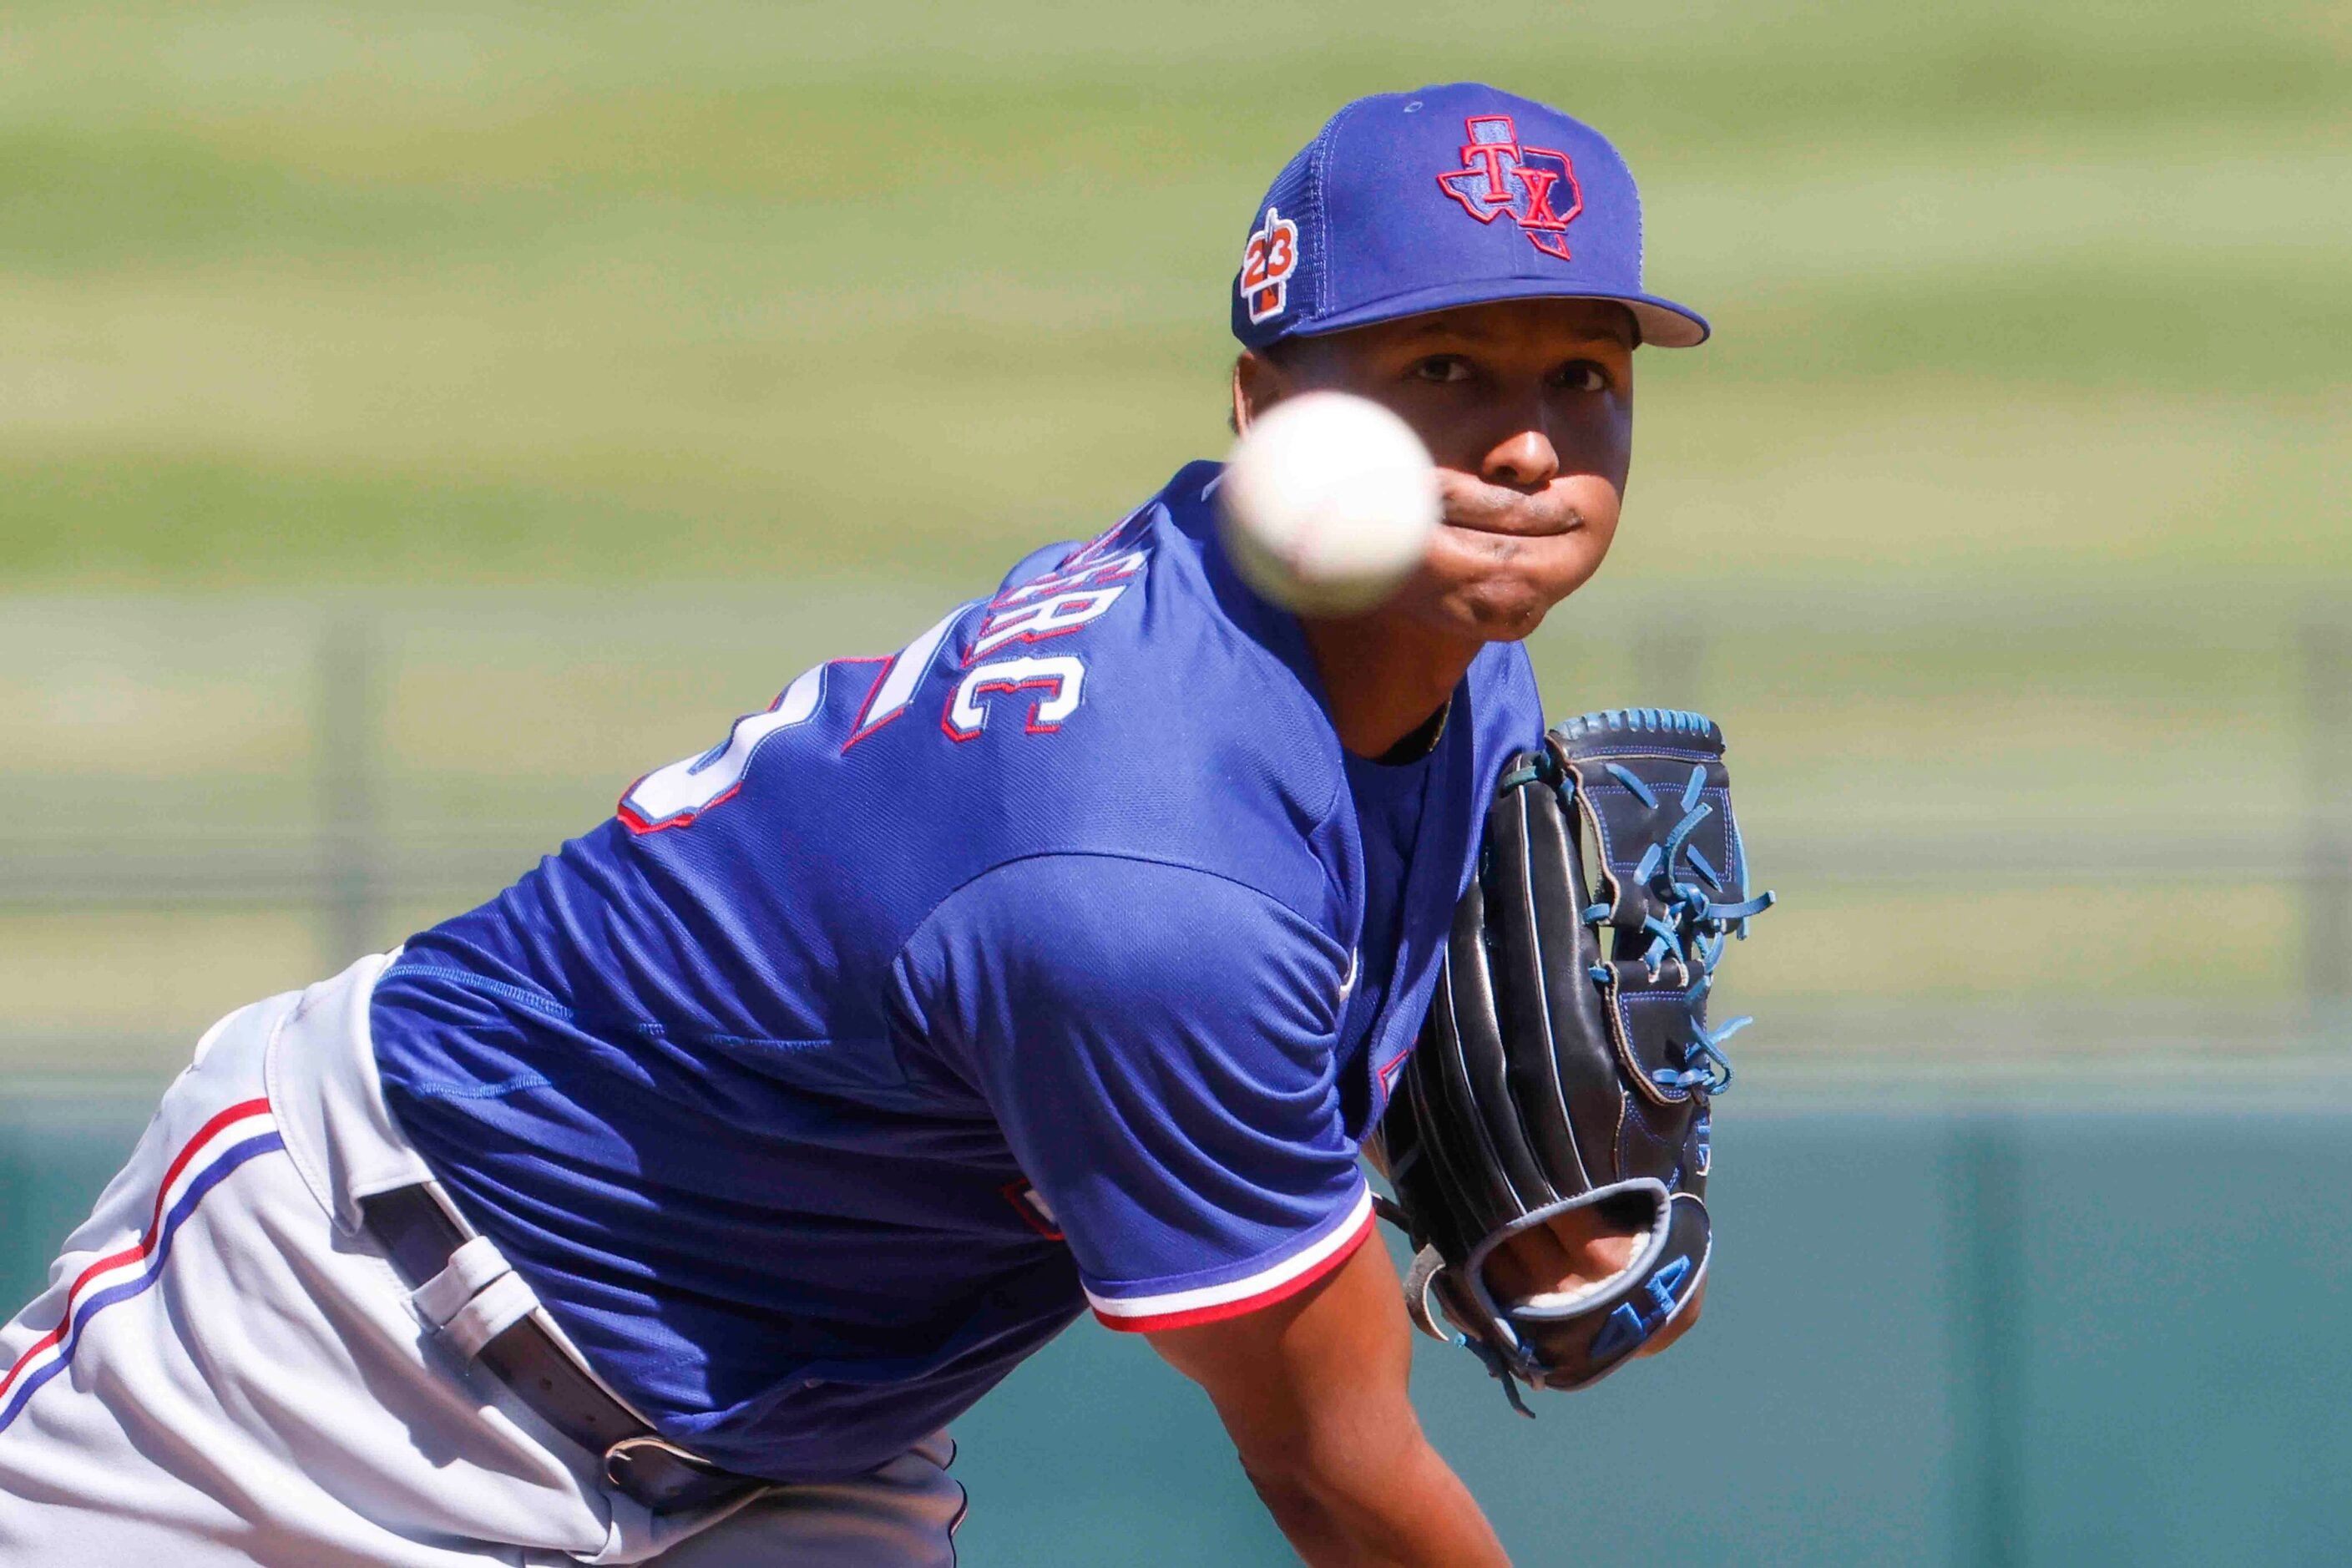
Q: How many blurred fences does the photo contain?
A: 1